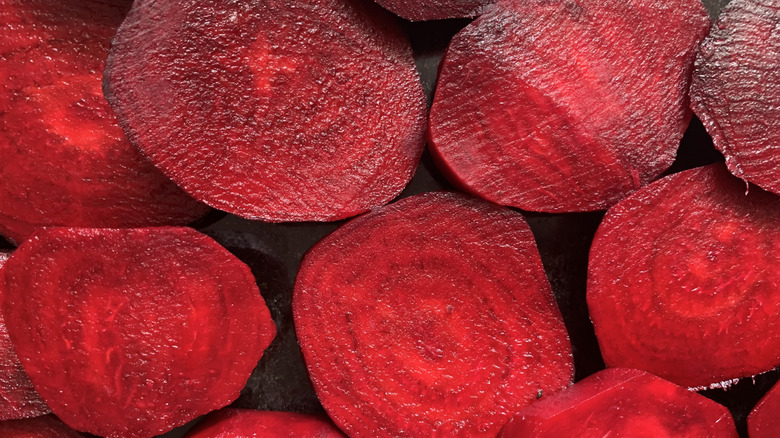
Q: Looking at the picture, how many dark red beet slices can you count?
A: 13